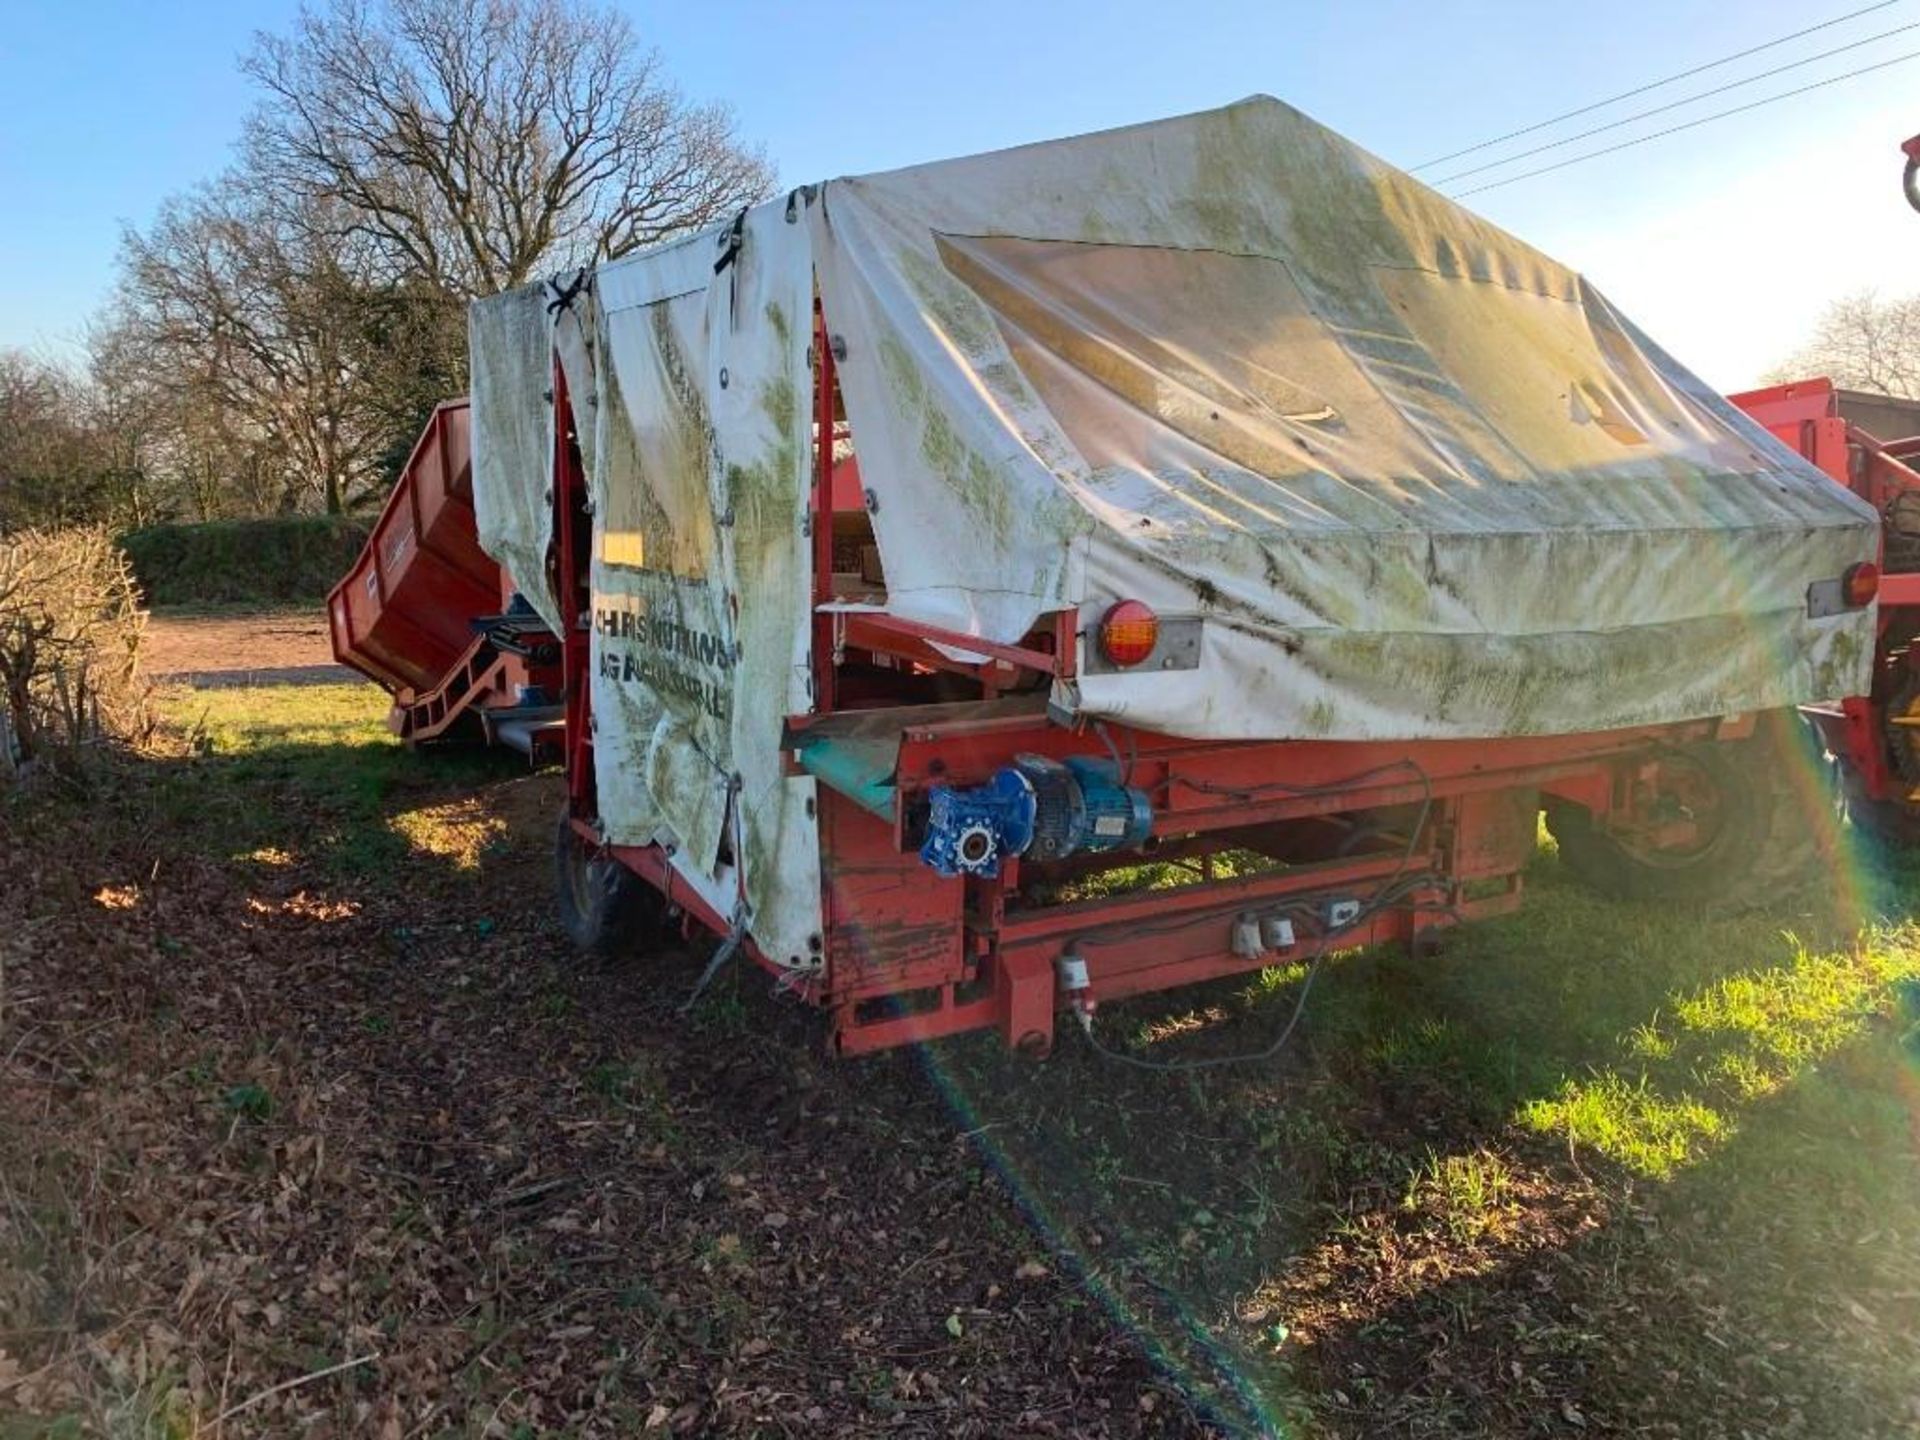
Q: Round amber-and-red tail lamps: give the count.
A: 2